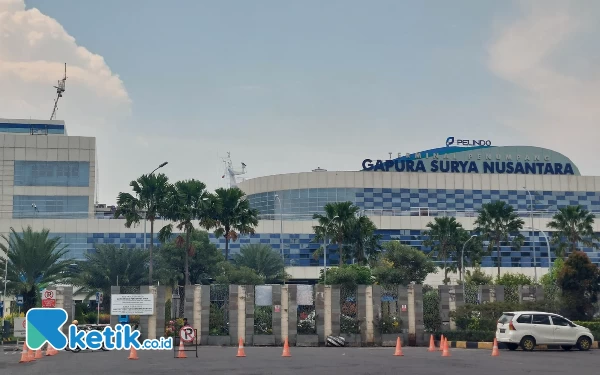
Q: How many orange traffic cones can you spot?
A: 14